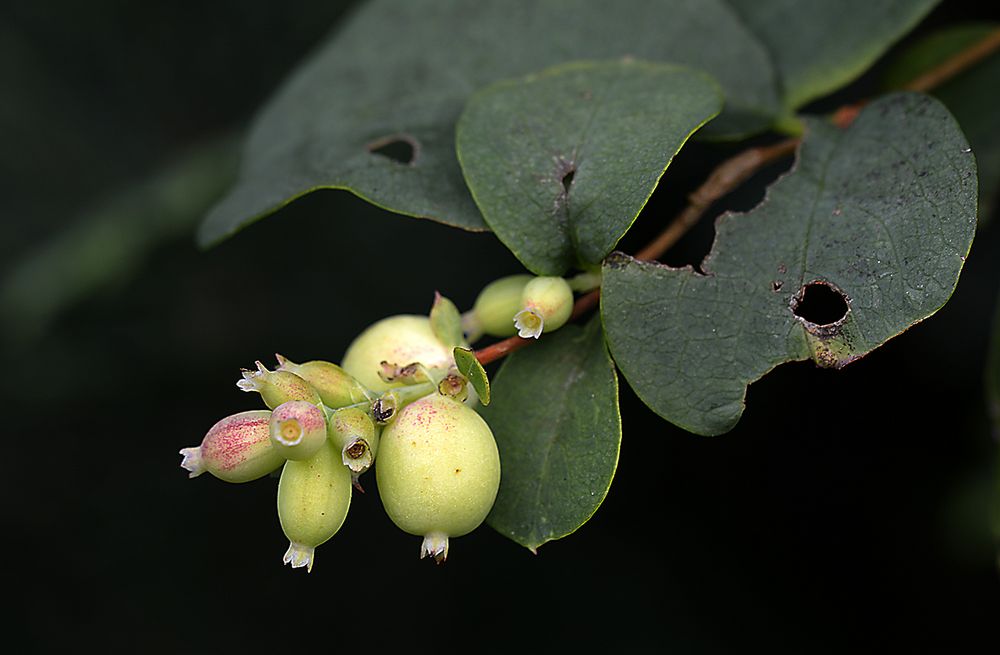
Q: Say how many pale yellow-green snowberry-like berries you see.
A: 10